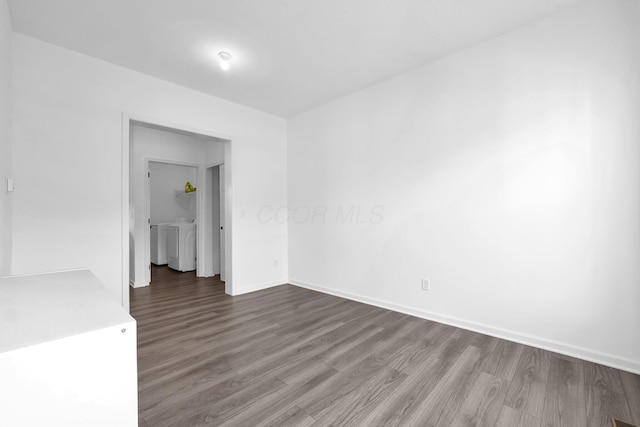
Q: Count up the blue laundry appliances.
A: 0